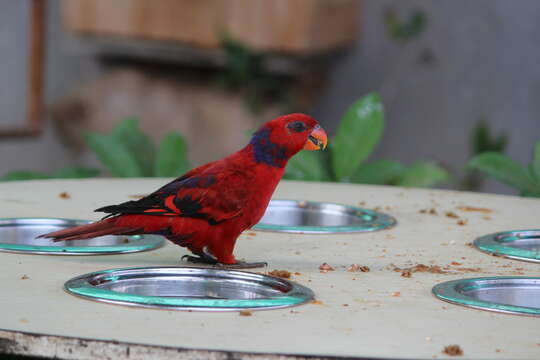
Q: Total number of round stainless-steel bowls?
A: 5